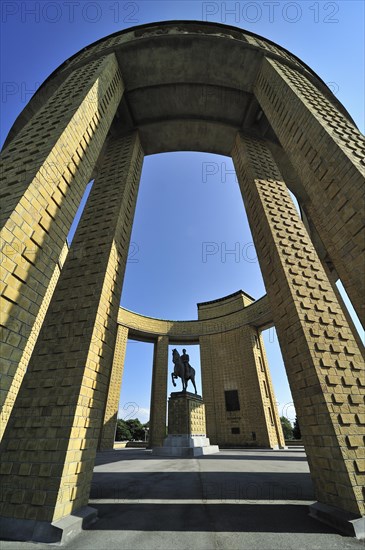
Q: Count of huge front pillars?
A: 4